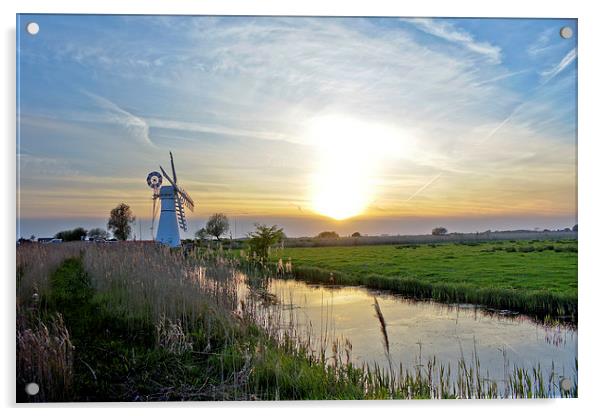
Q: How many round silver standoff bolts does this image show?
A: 4